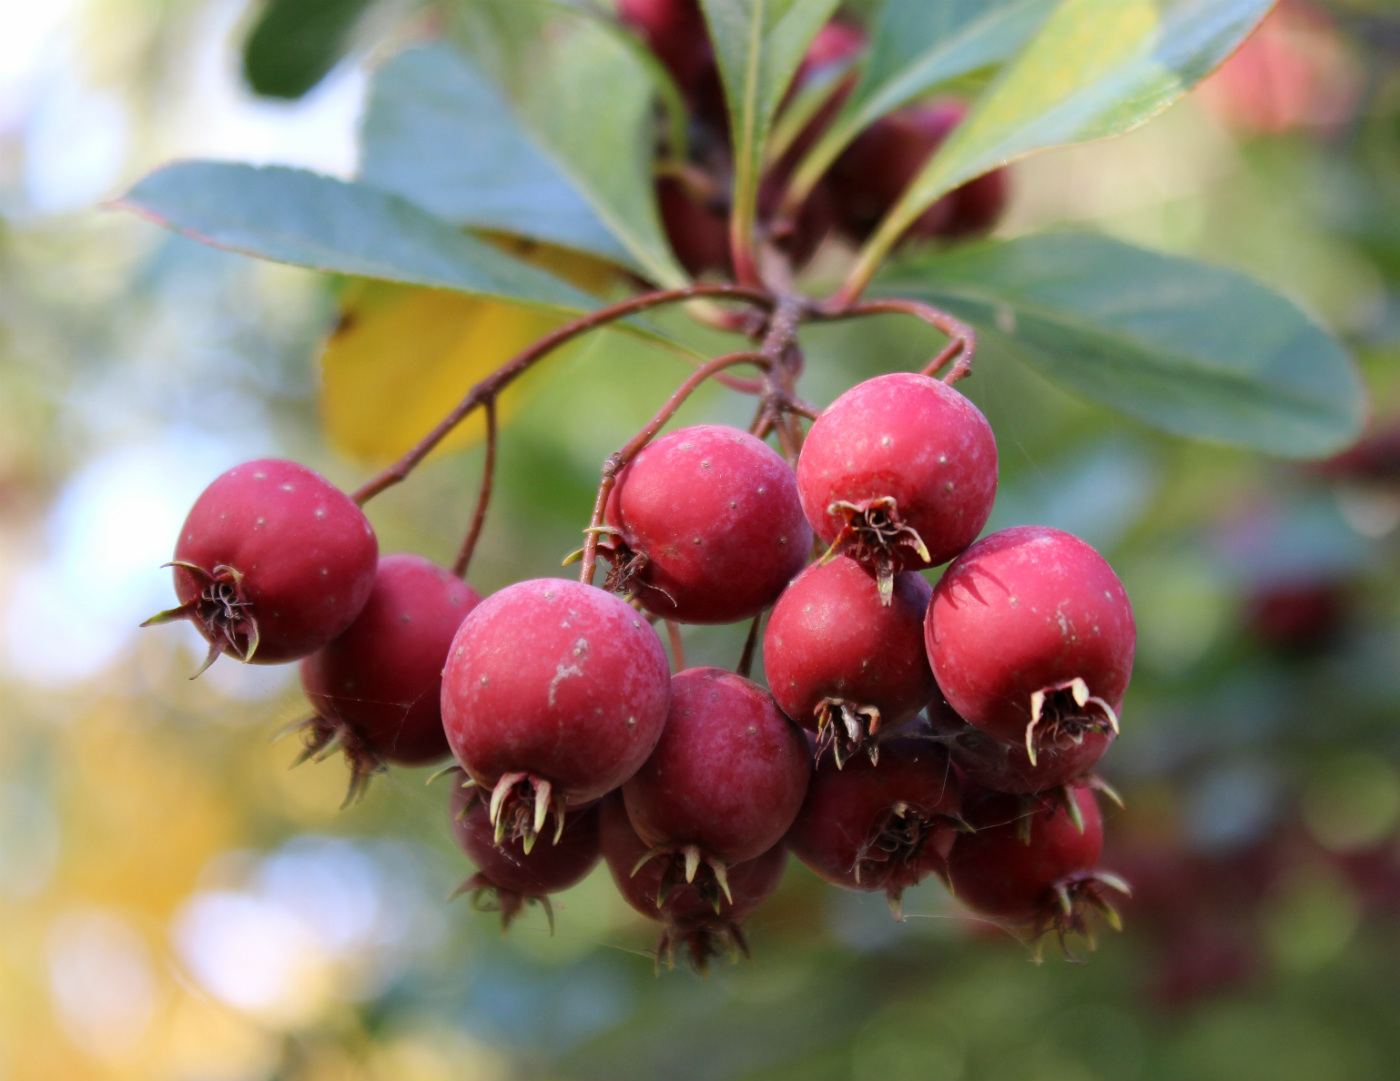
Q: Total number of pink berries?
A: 13